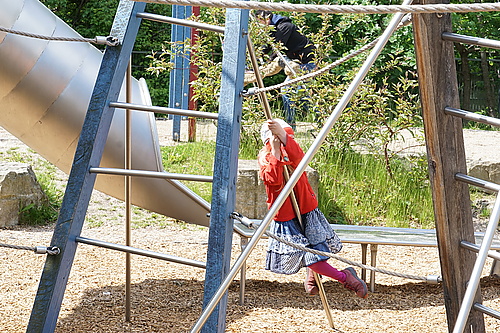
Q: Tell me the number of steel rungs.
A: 9